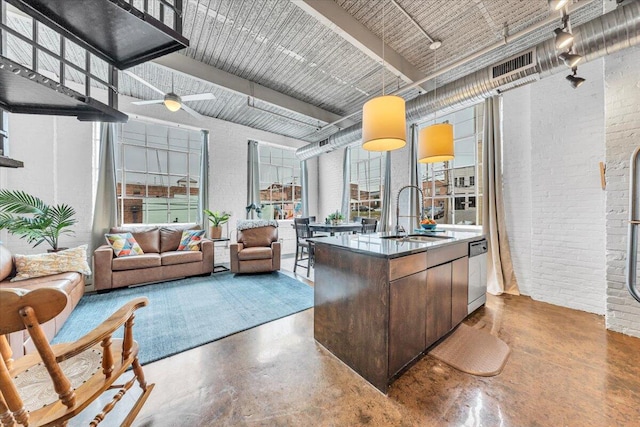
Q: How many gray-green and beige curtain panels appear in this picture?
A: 8